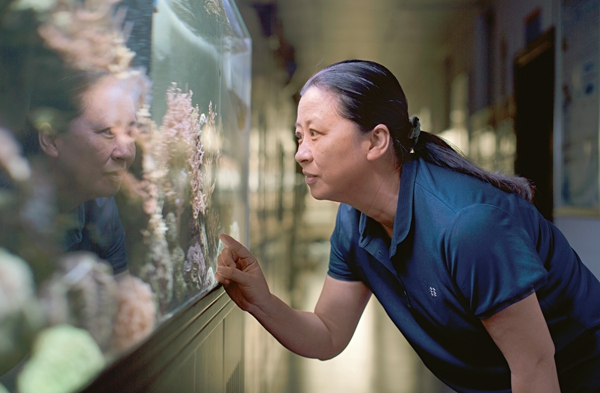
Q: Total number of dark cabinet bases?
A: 1